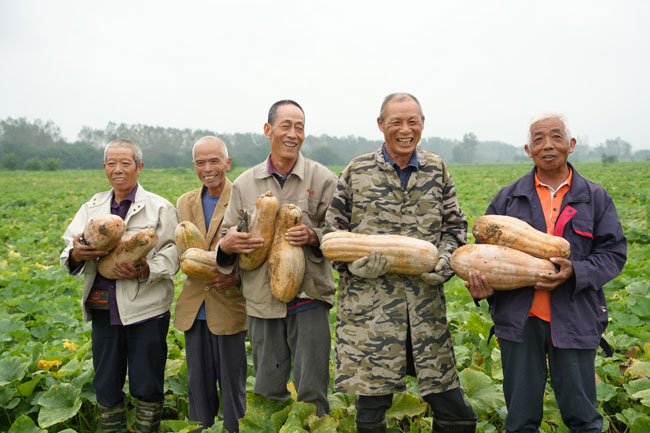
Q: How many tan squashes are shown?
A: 9